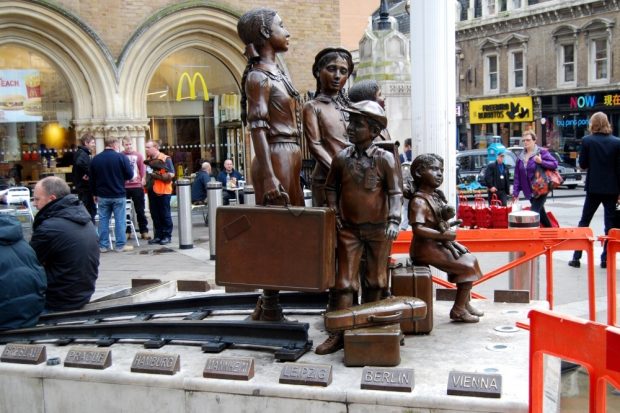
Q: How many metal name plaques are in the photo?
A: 7